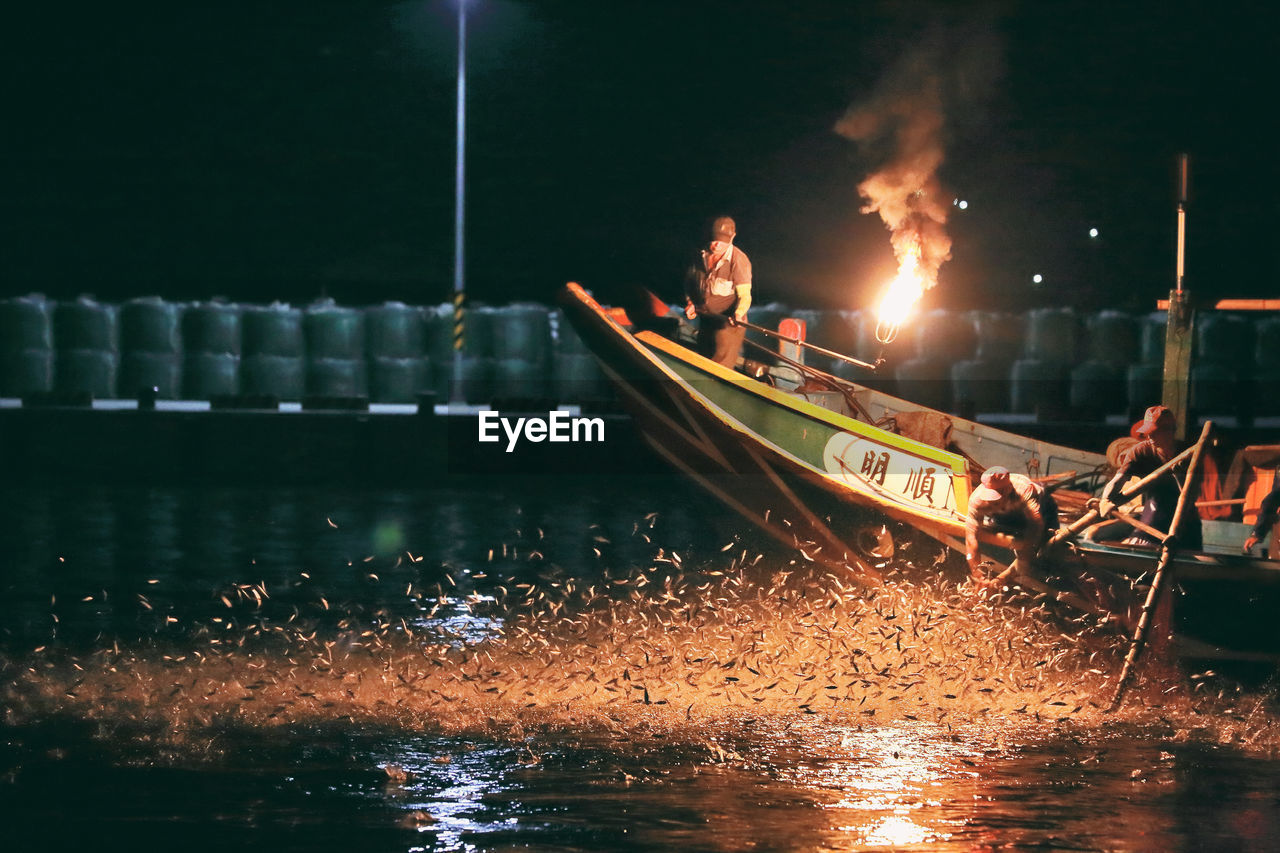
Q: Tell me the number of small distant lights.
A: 3